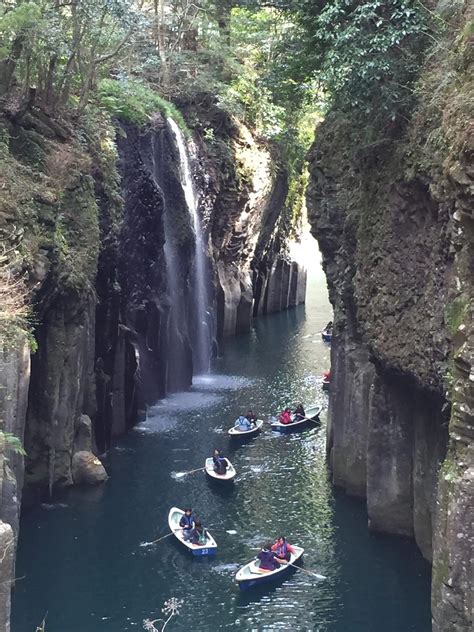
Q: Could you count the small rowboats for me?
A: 7